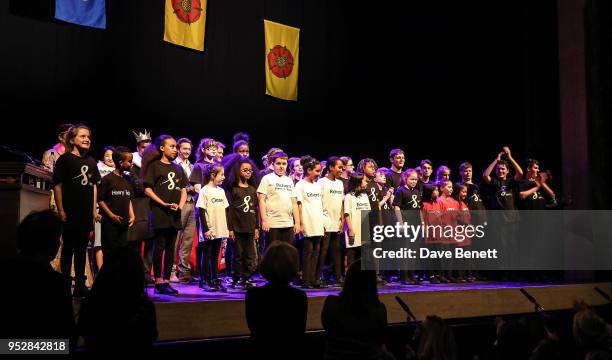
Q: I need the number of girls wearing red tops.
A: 3